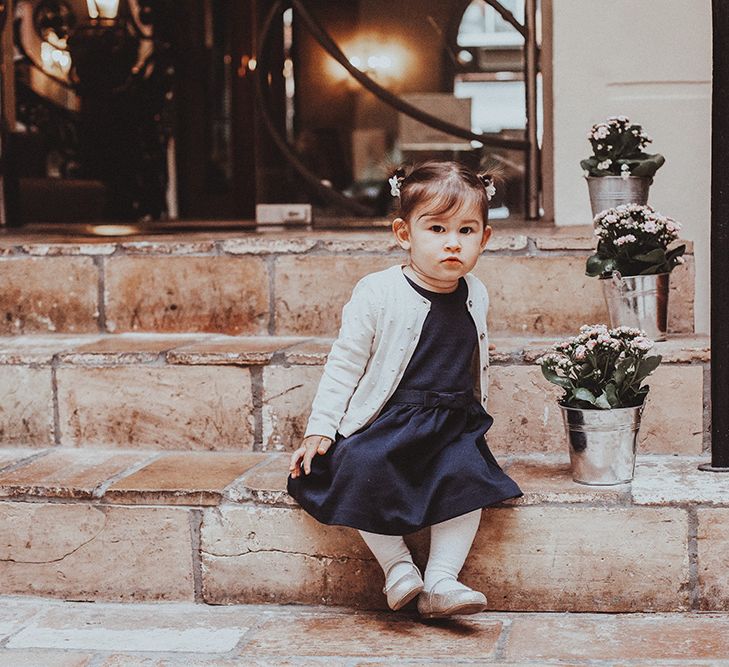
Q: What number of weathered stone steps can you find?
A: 3